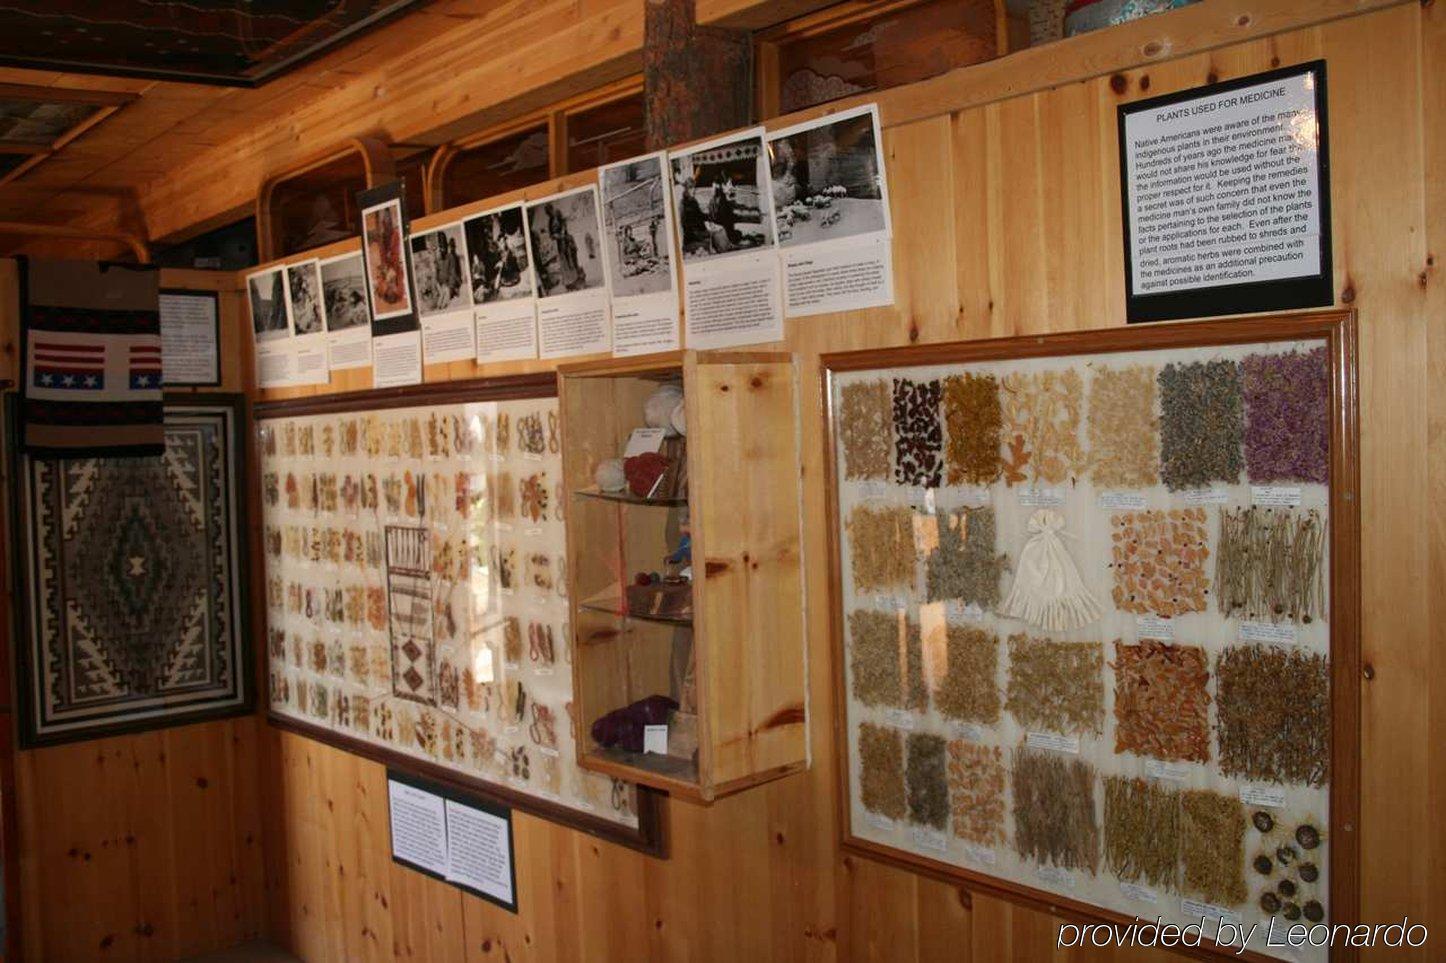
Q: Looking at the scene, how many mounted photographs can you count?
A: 10